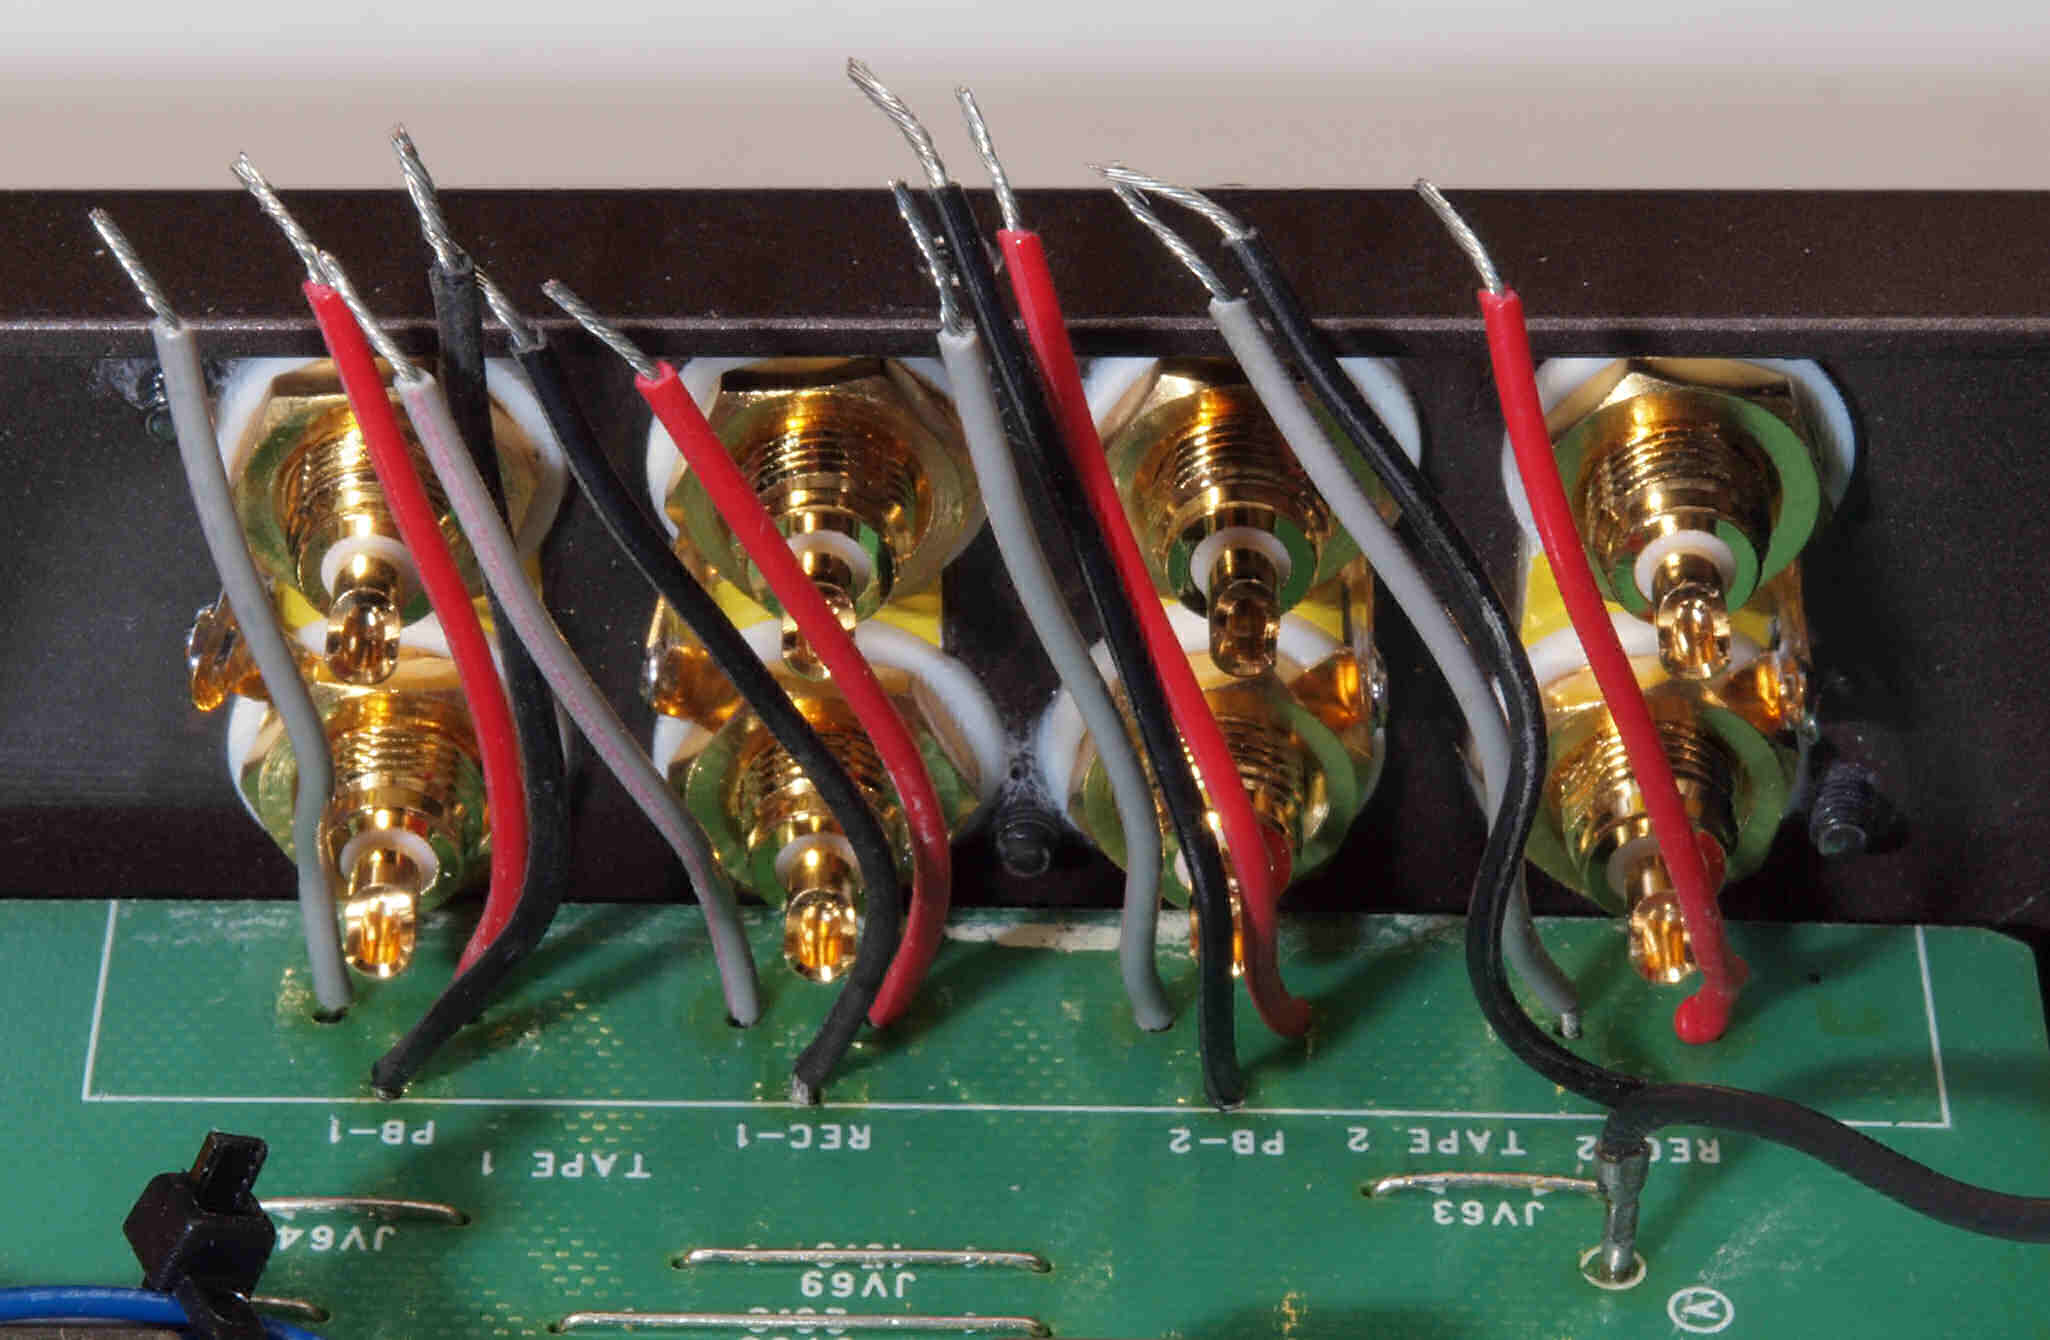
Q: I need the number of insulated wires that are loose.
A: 12